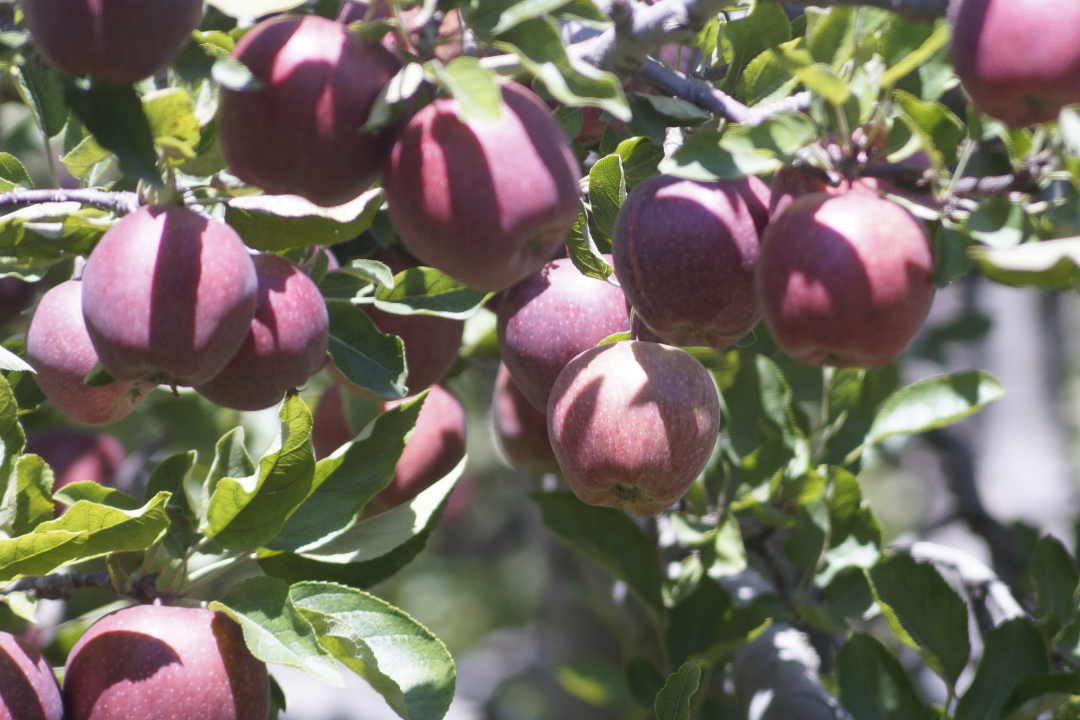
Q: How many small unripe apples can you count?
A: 0